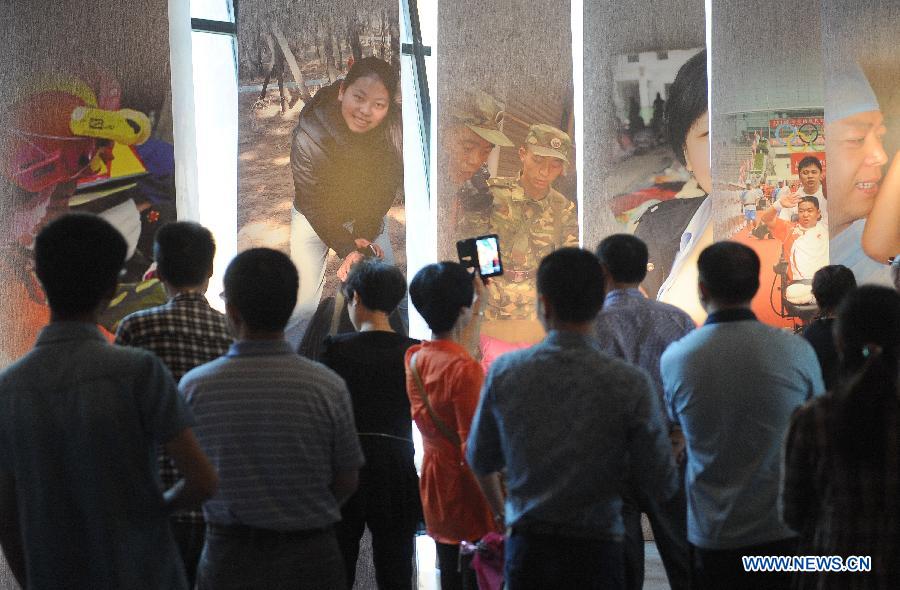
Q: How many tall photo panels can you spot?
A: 6